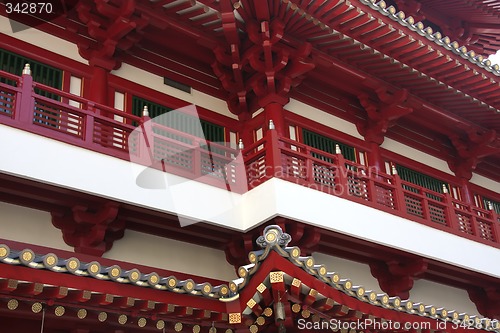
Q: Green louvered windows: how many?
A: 5